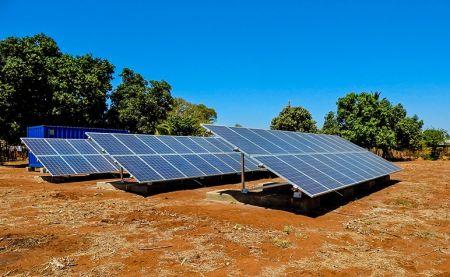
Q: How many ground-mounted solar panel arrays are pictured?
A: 3